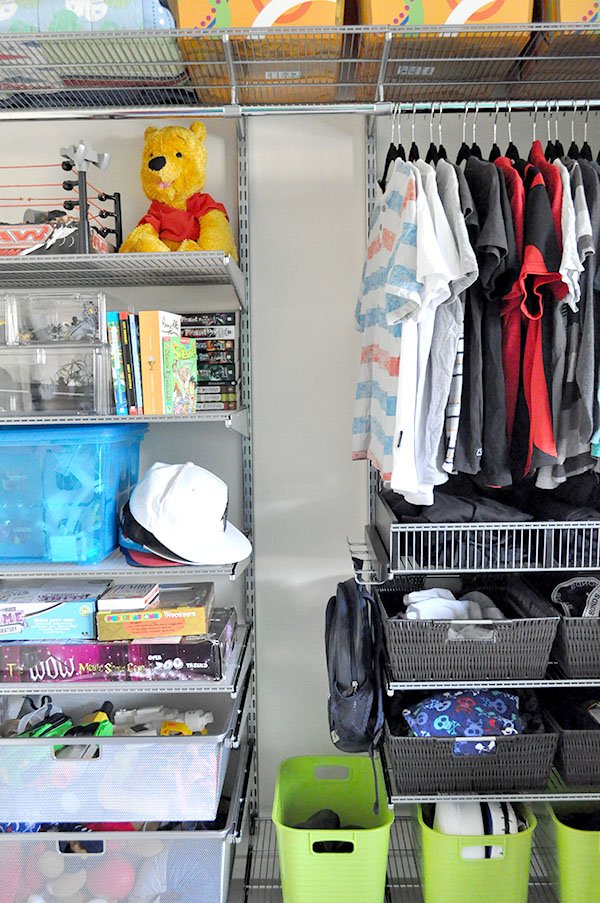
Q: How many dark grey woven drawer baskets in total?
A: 4